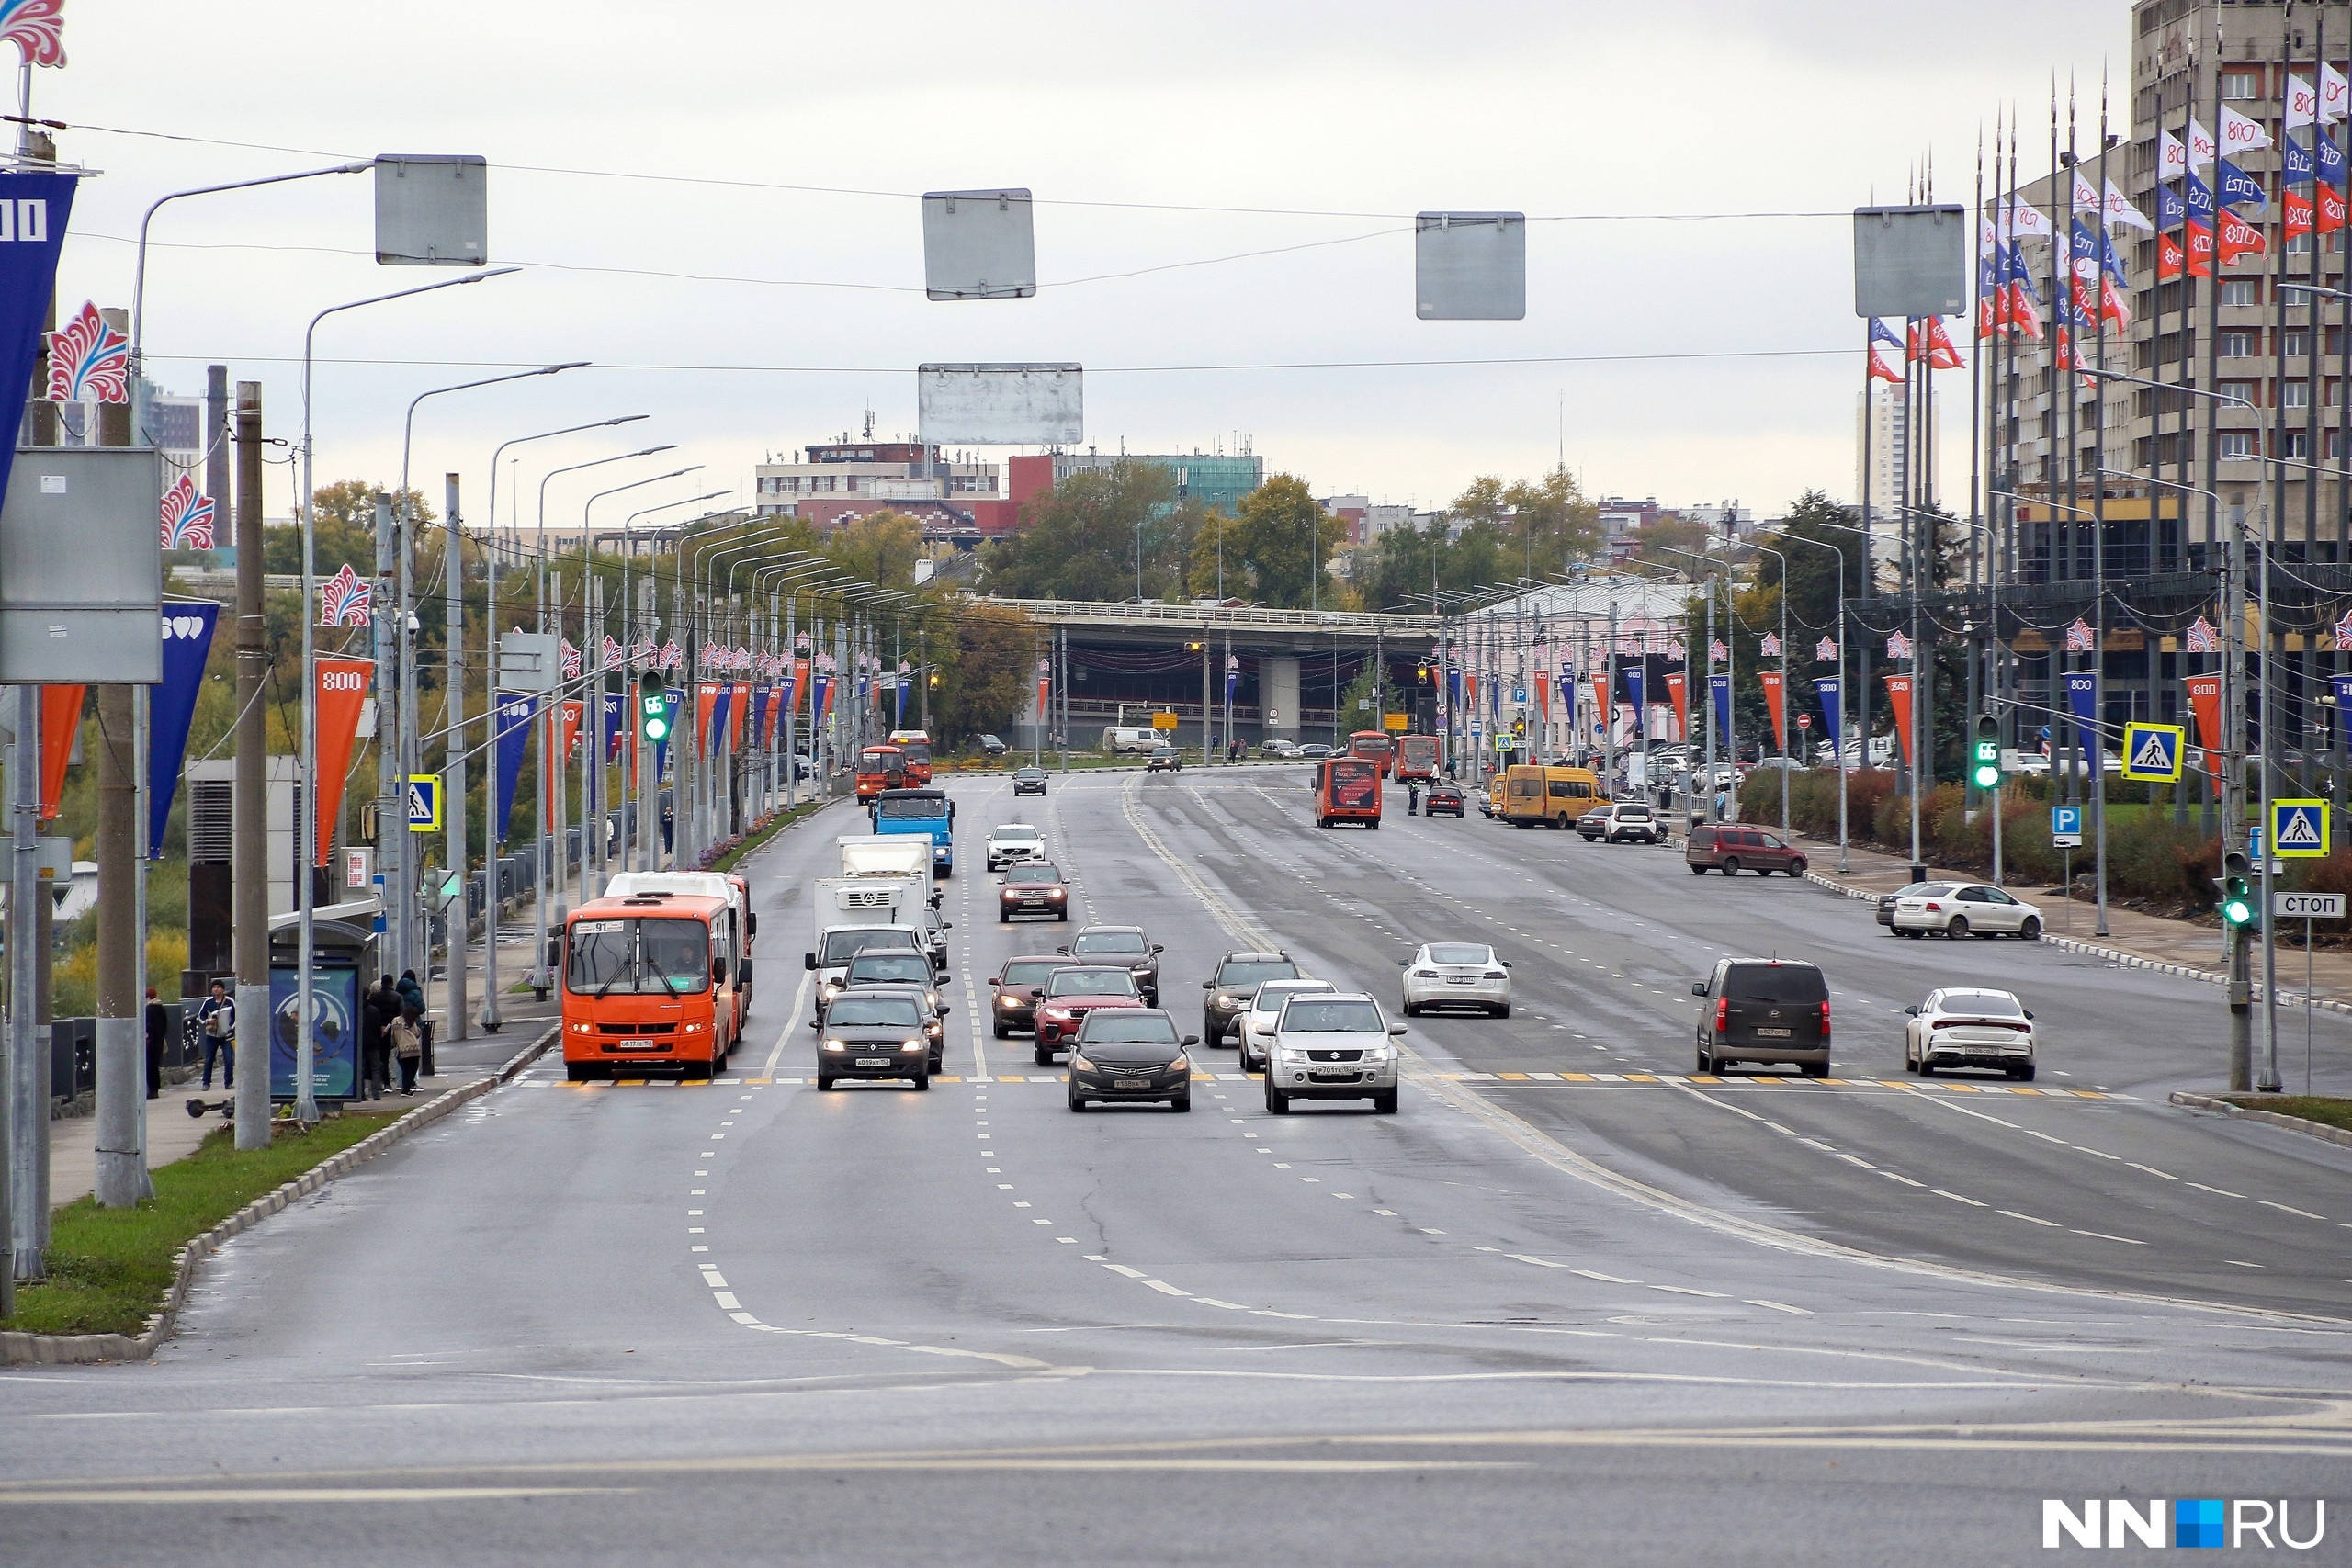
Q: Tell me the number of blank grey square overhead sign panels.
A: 4